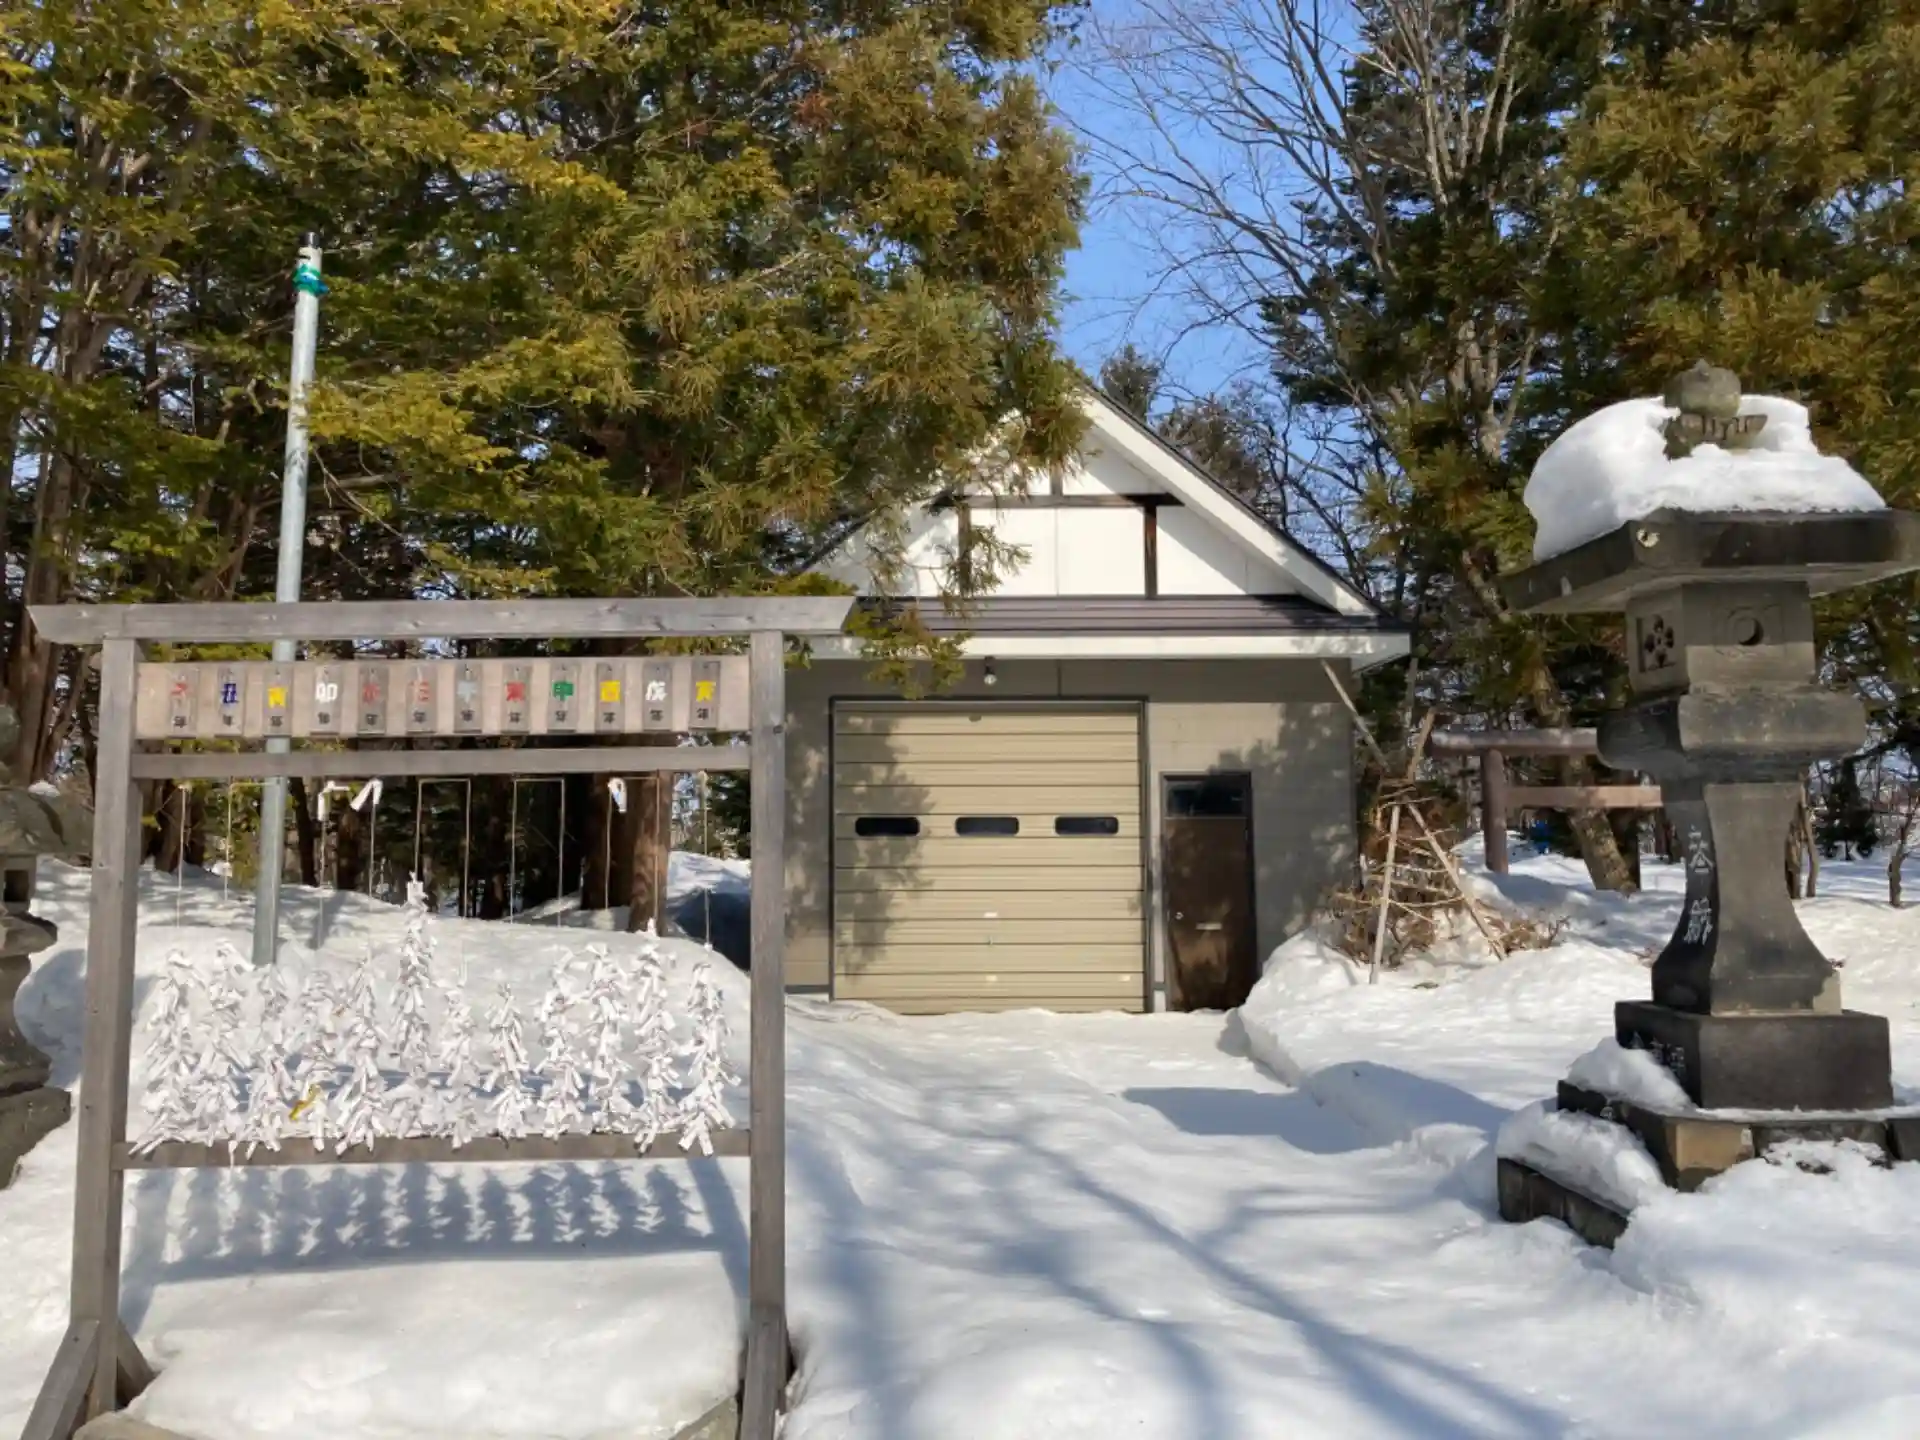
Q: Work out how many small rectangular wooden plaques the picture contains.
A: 12